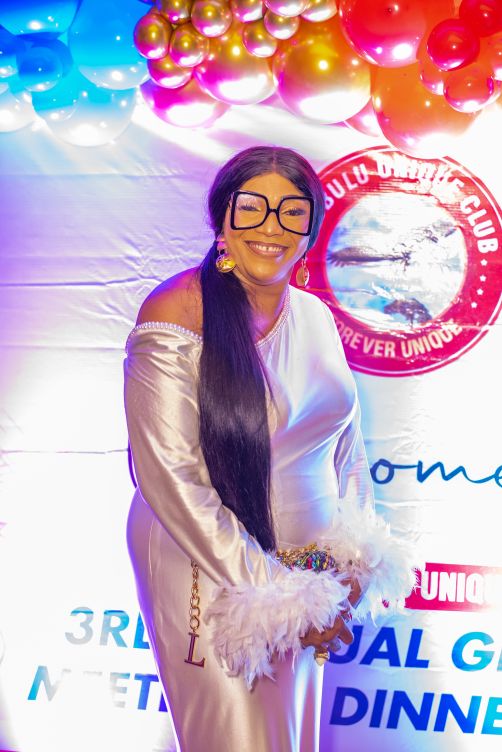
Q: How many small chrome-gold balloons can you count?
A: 10